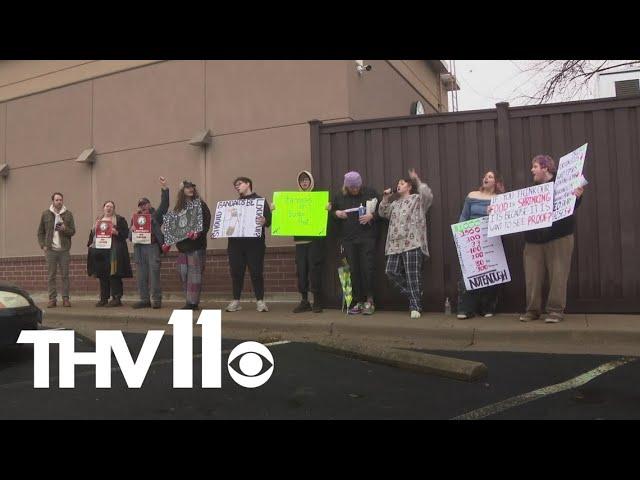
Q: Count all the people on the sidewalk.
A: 10